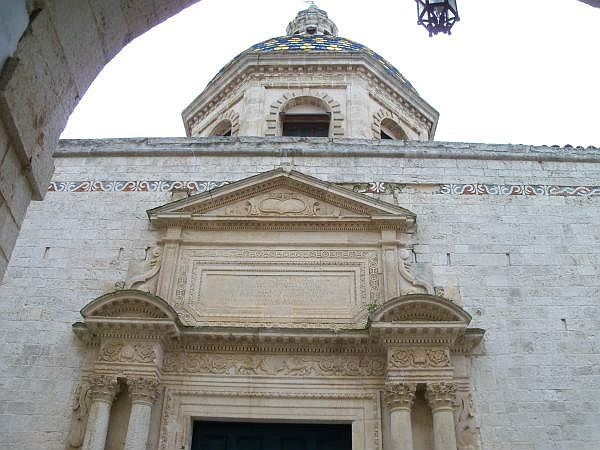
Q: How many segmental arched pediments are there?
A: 2